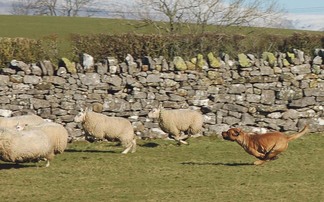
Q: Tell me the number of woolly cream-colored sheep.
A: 5